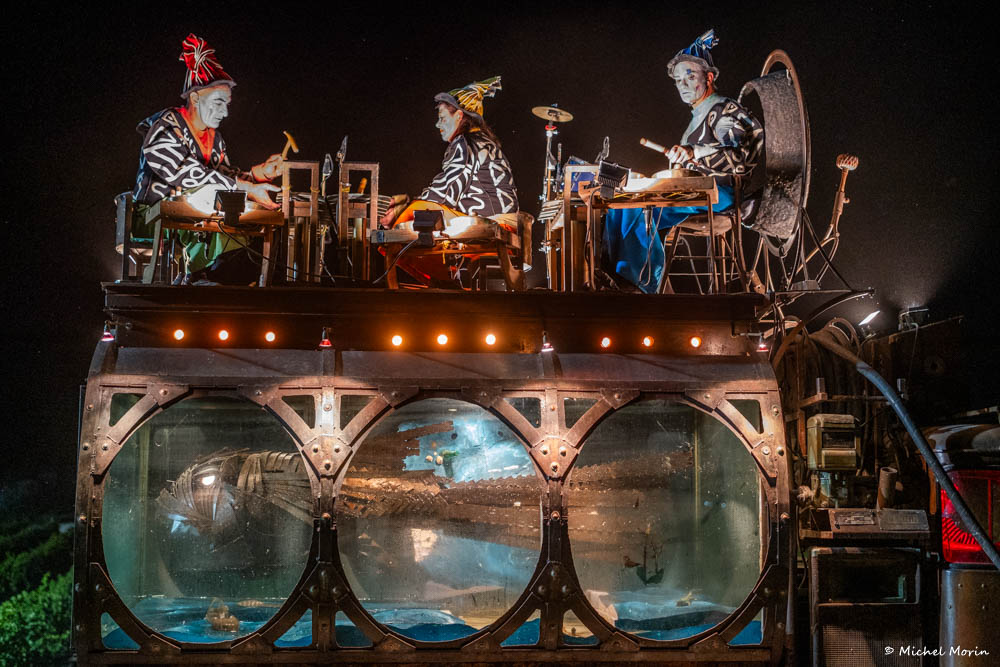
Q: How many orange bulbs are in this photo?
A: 9